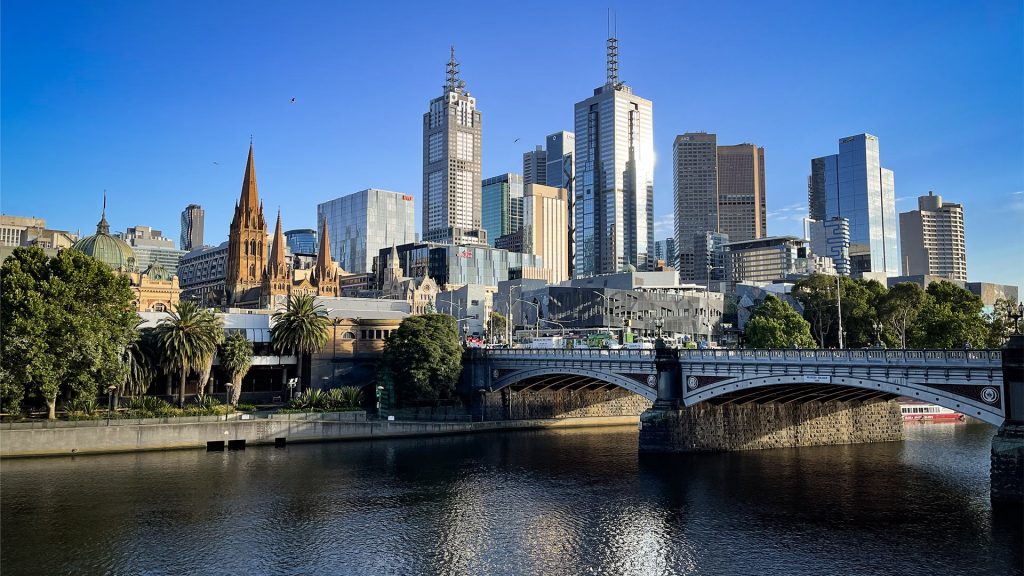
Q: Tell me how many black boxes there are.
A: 3